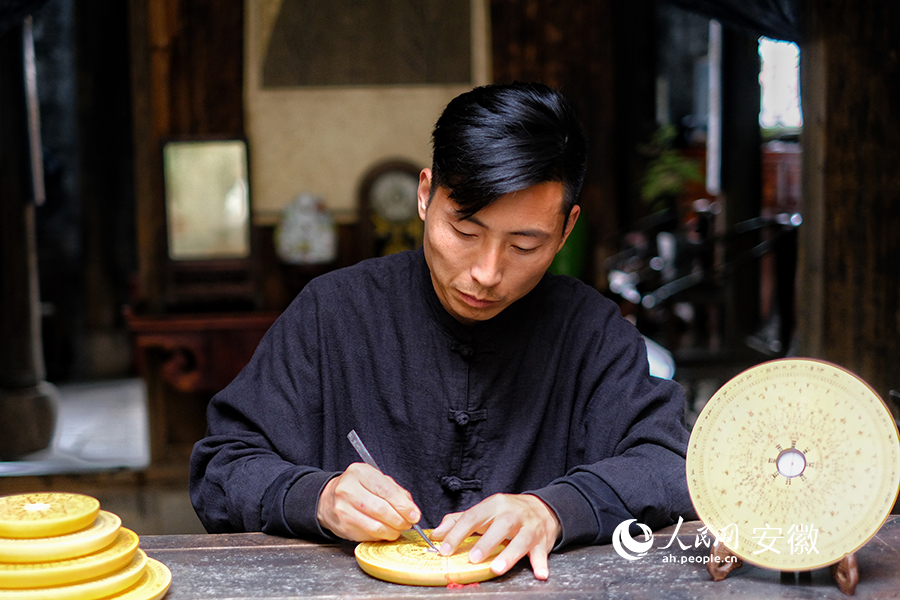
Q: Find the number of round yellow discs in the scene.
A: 7